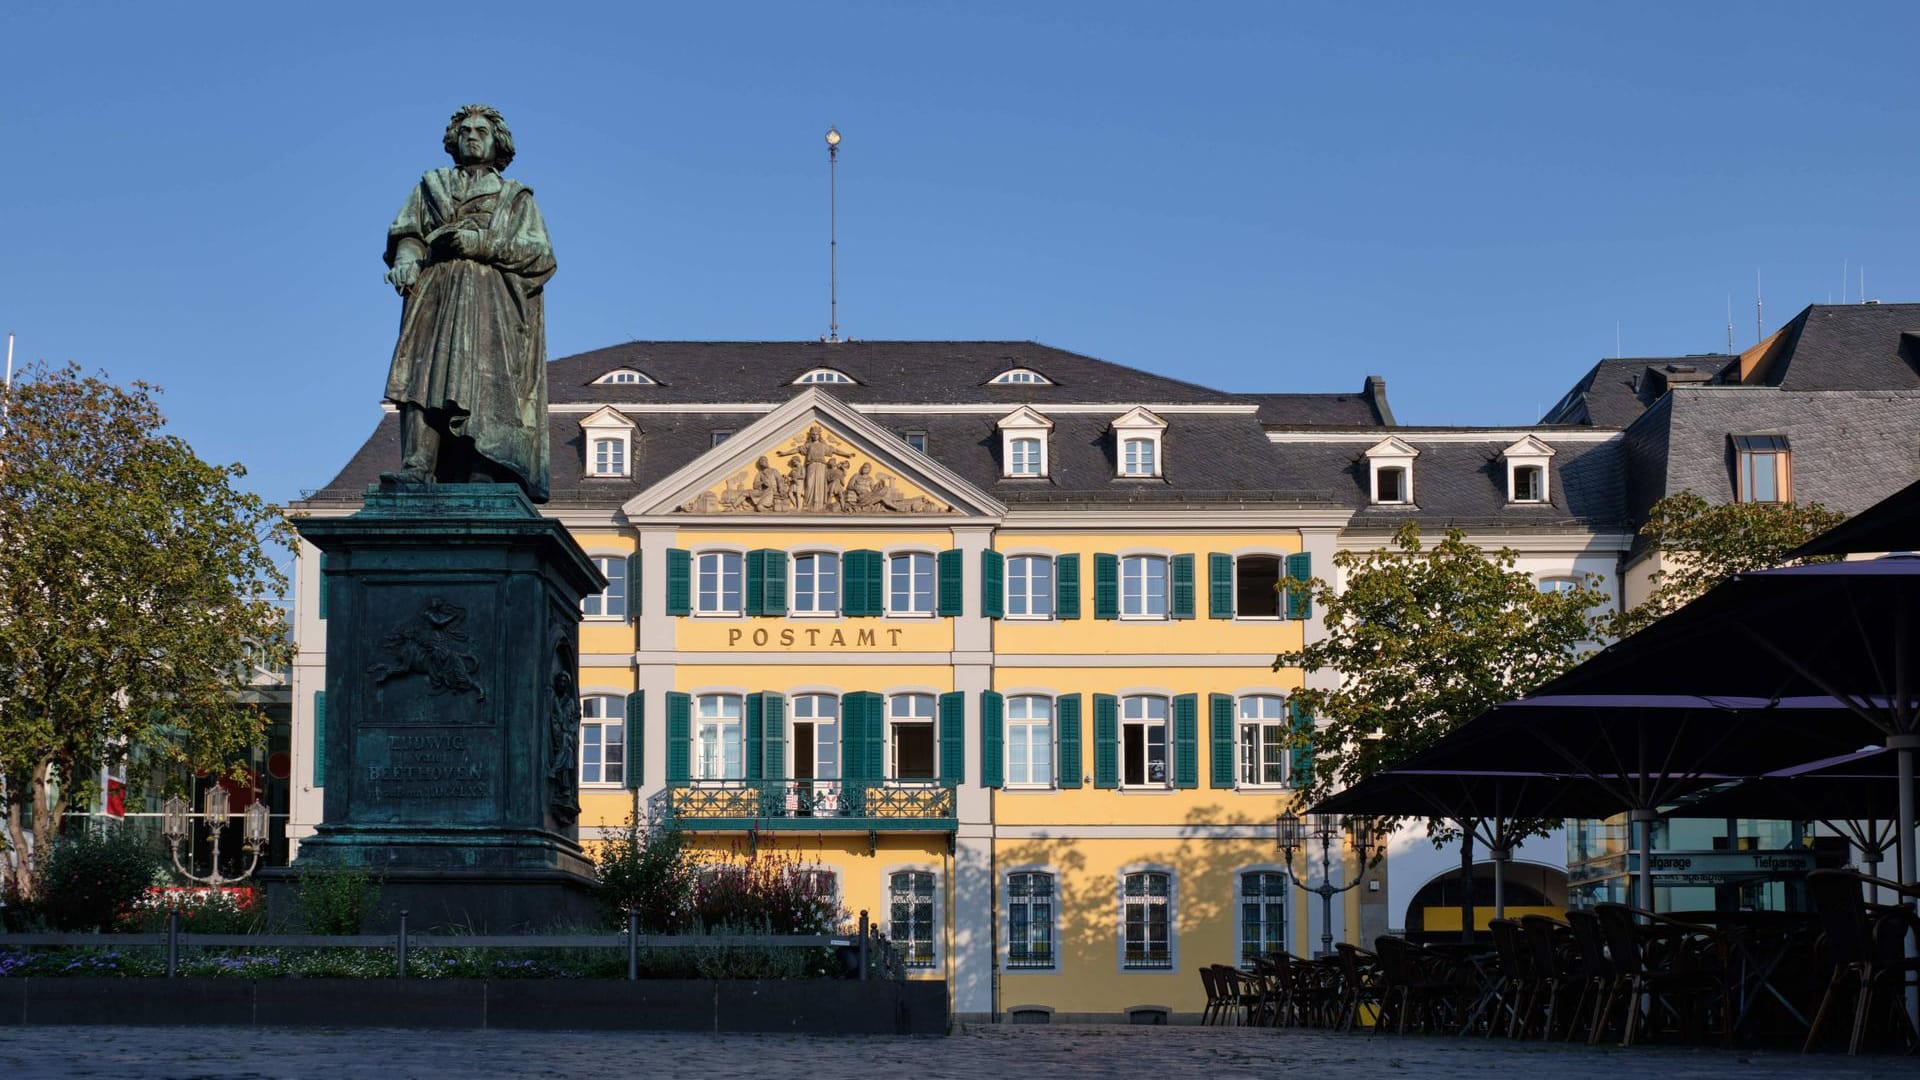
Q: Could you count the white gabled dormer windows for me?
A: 5